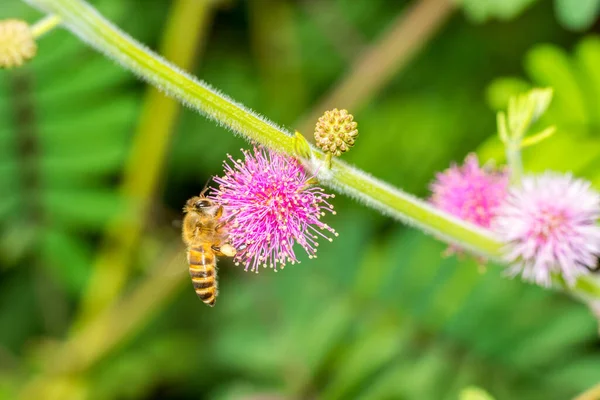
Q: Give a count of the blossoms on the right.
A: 2